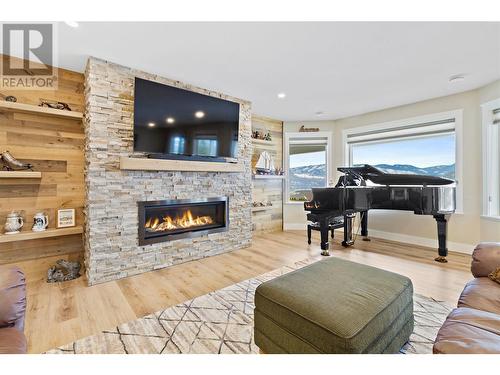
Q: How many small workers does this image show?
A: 0